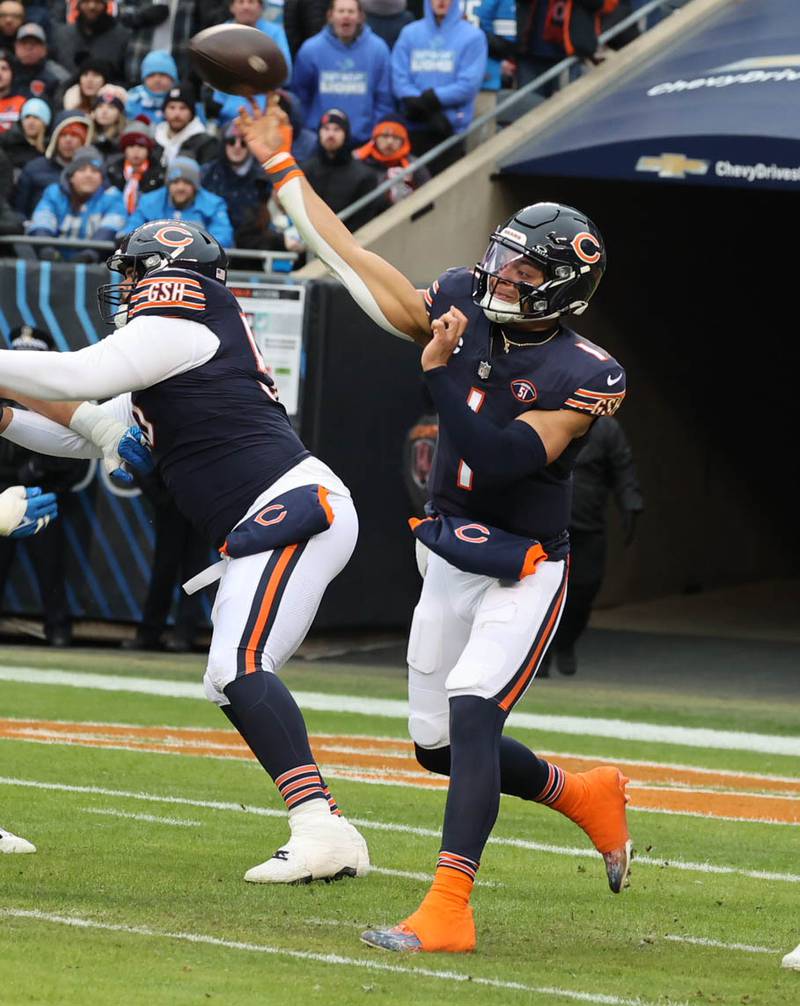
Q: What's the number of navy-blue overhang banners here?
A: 1